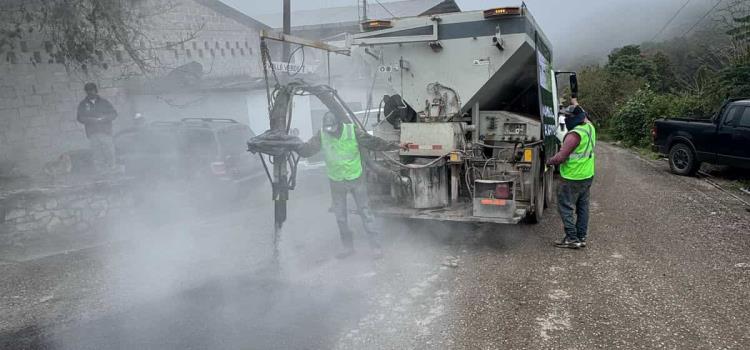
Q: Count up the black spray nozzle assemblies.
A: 1